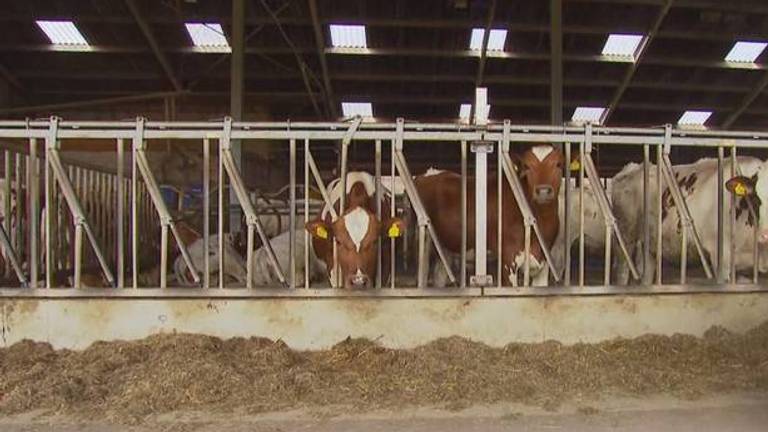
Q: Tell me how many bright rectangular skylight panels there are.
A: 10